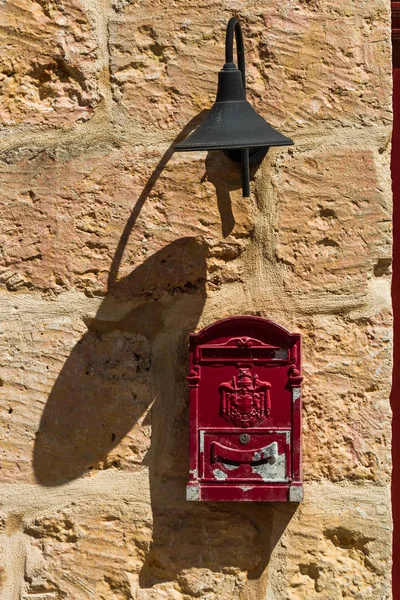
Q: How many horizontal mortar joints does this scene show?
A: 3